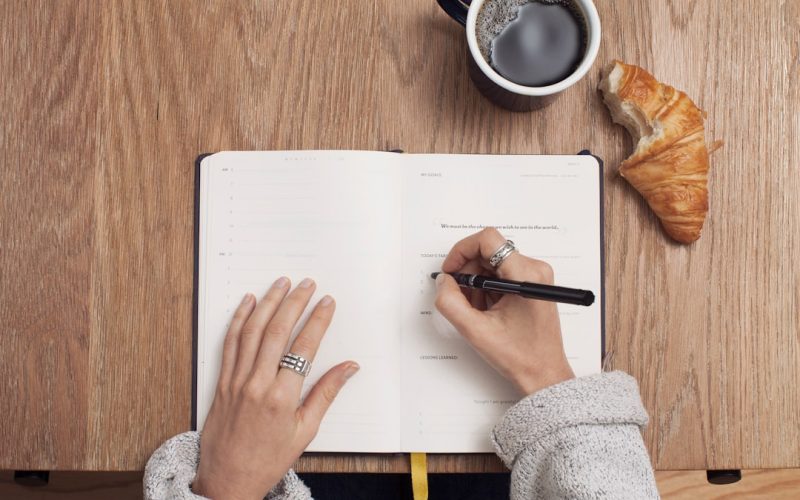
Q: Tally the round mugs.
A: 1